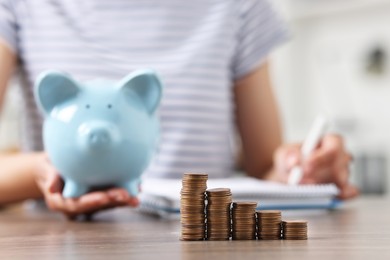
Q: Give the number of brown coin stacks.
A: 5